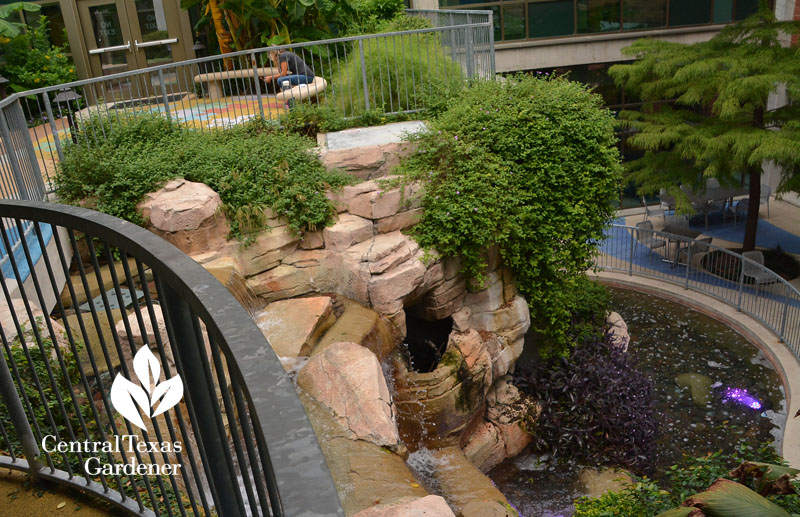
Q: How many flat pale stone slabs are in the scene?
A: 1